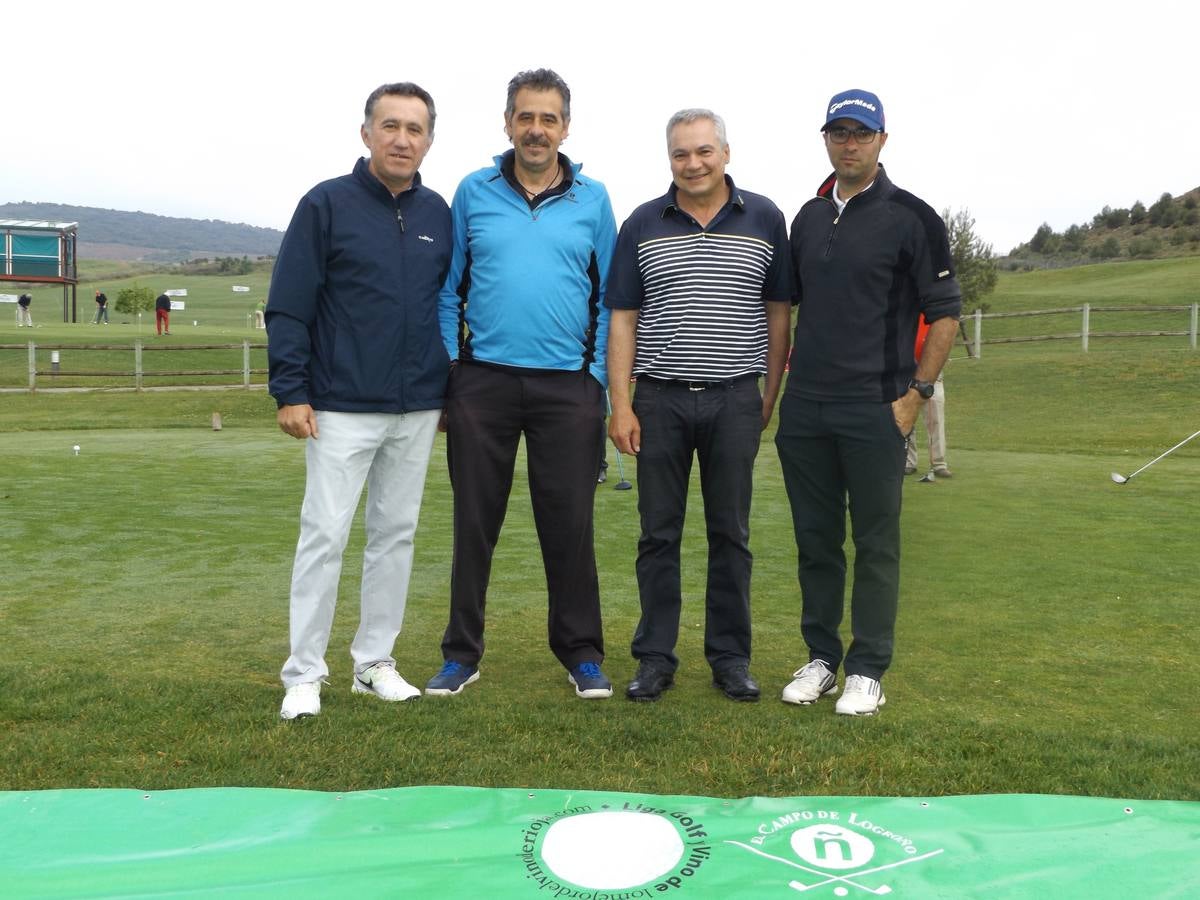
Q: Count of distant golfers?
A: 4